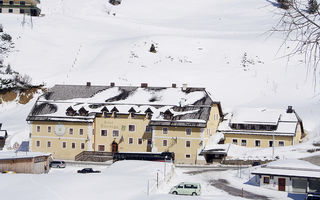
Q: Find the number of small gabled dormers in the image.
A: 7